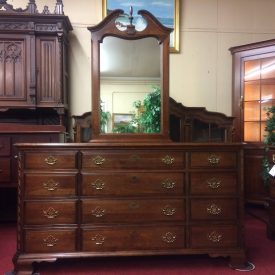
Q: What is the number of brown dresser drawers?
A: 12